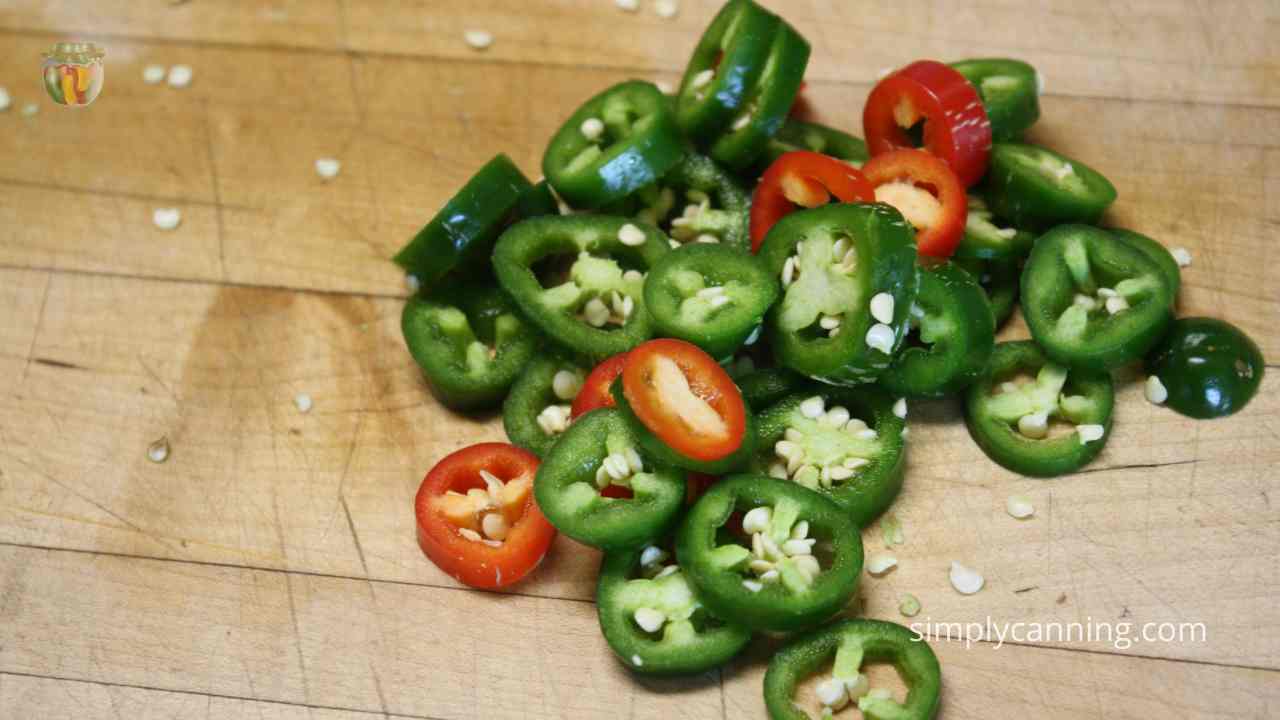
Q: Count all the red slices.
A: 6